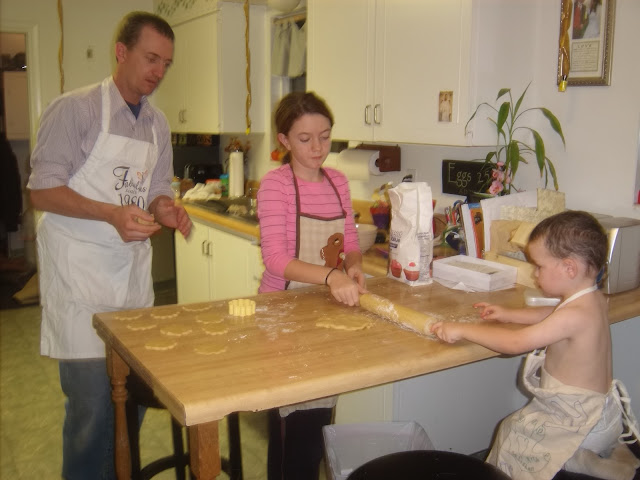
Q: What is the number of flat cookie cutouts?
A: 9